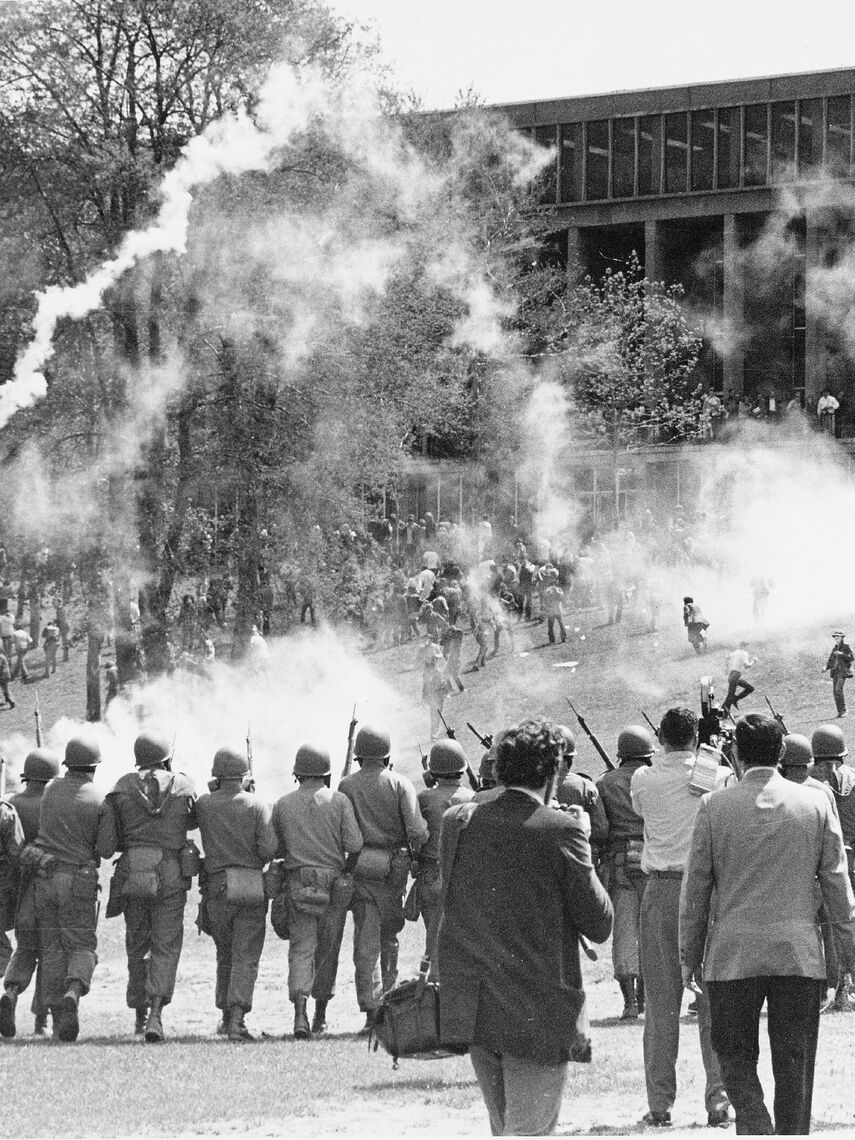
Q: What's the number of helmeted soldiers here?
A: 12